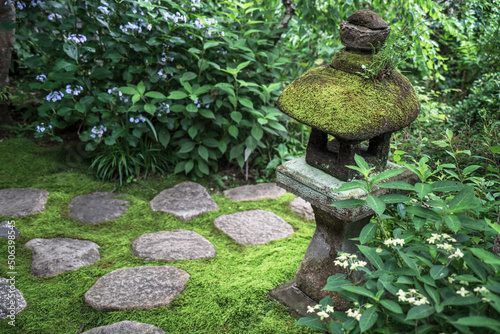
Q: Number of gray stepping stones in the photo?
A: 12